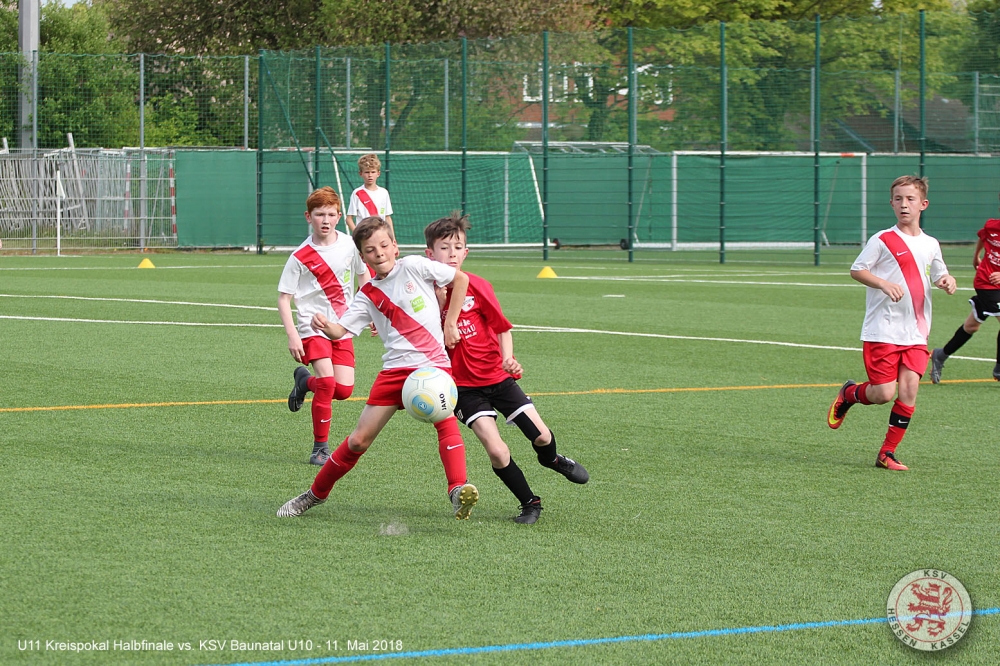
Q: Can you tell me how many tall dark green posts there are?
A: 9